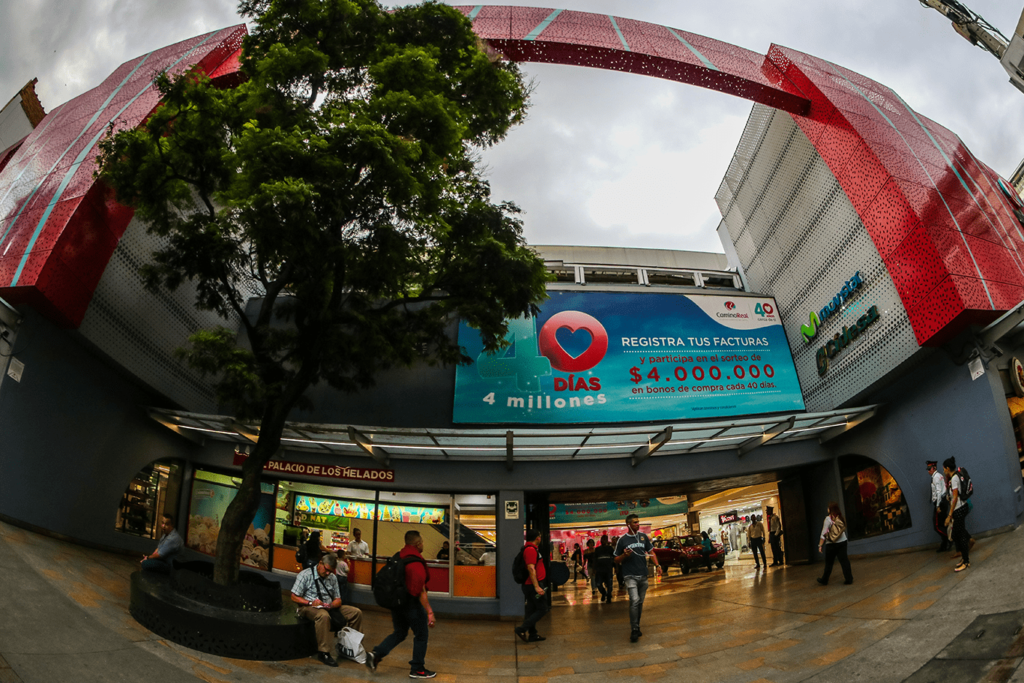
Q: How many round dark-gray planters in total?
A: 1